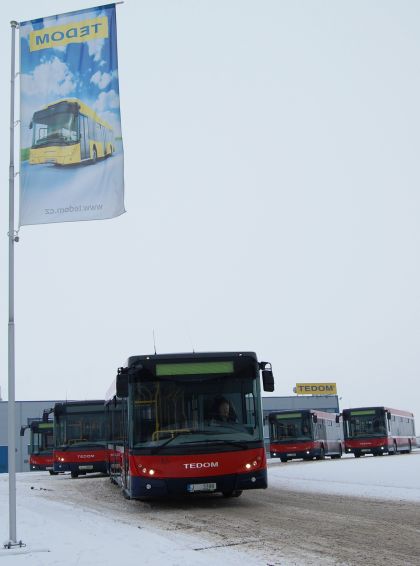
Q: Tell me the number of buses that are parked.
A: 5